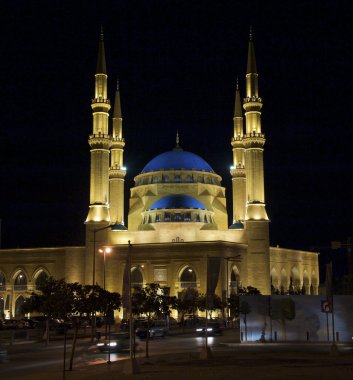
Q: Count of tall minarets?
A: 4